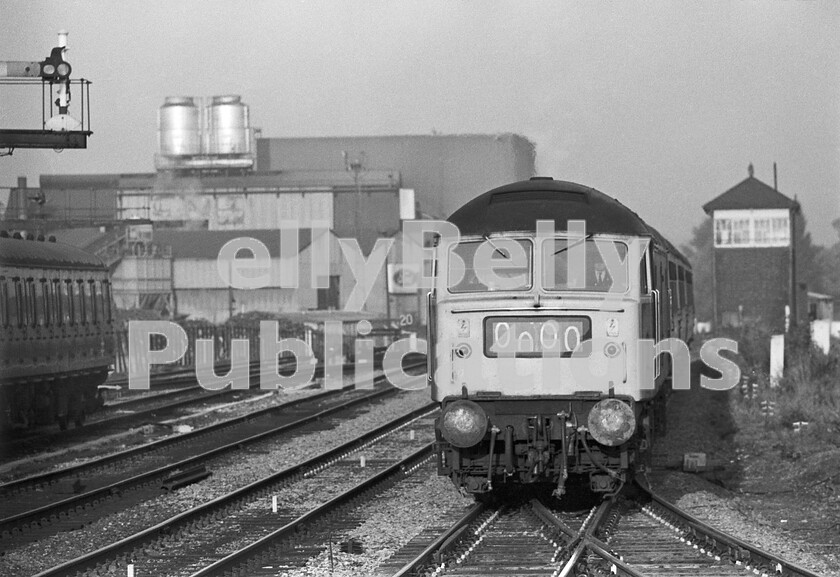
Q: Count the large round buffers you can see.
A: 2